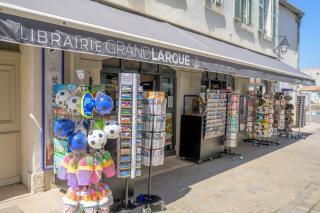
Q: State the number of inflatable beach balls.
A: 7